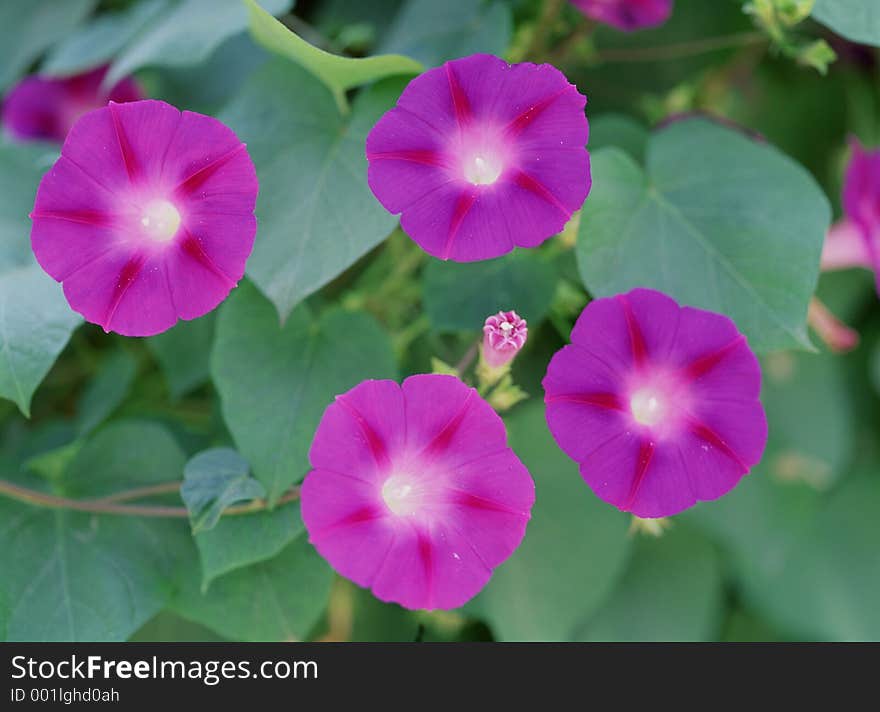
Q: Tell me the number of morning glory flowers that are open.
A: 4